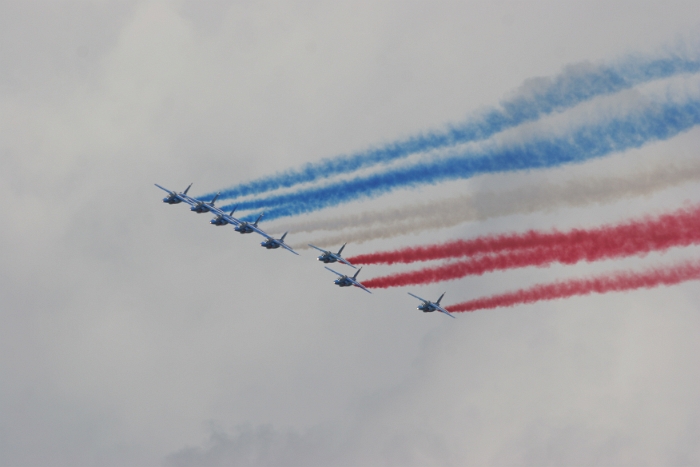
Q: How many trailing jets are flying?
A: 8